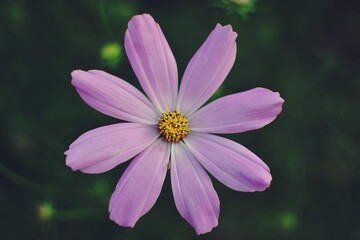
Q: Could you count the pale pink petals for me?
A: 8